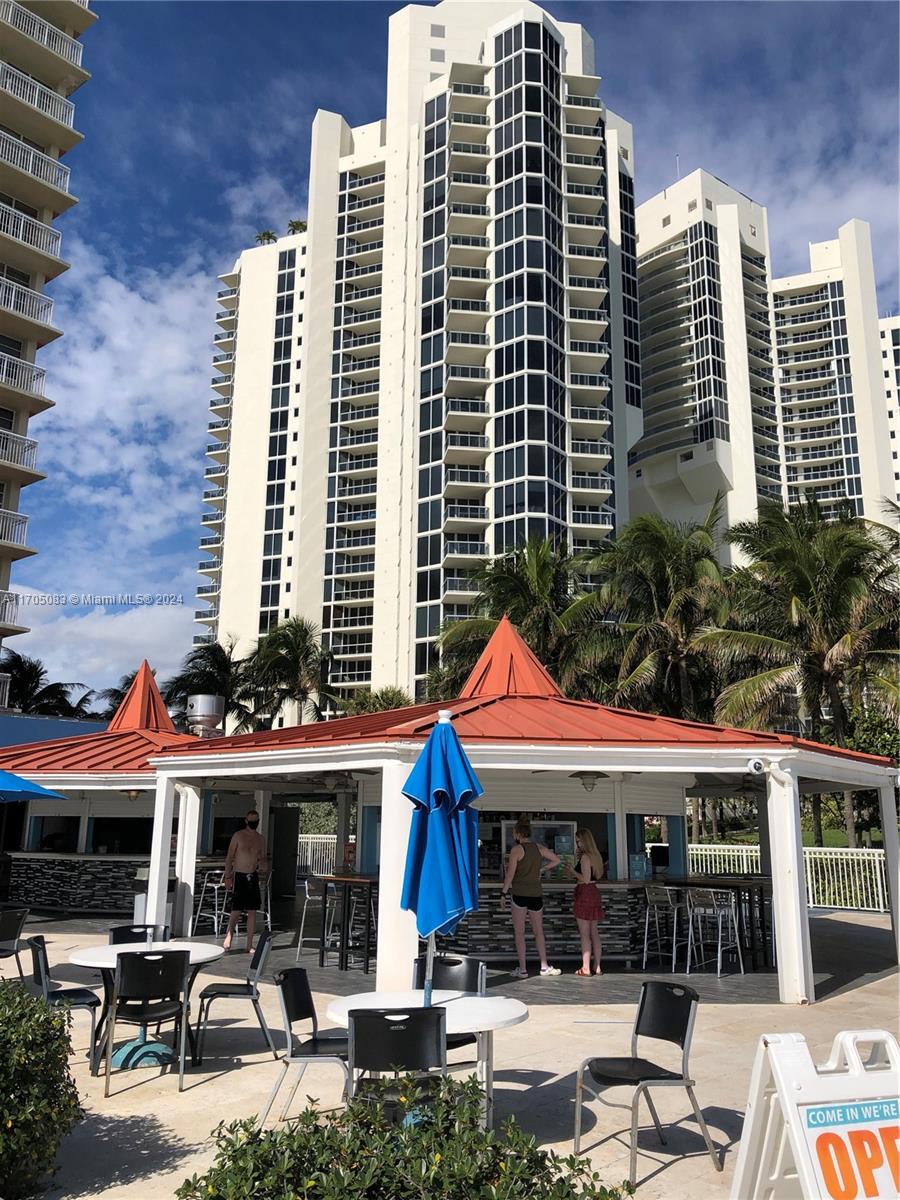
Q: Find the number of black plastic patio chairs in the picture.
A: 9